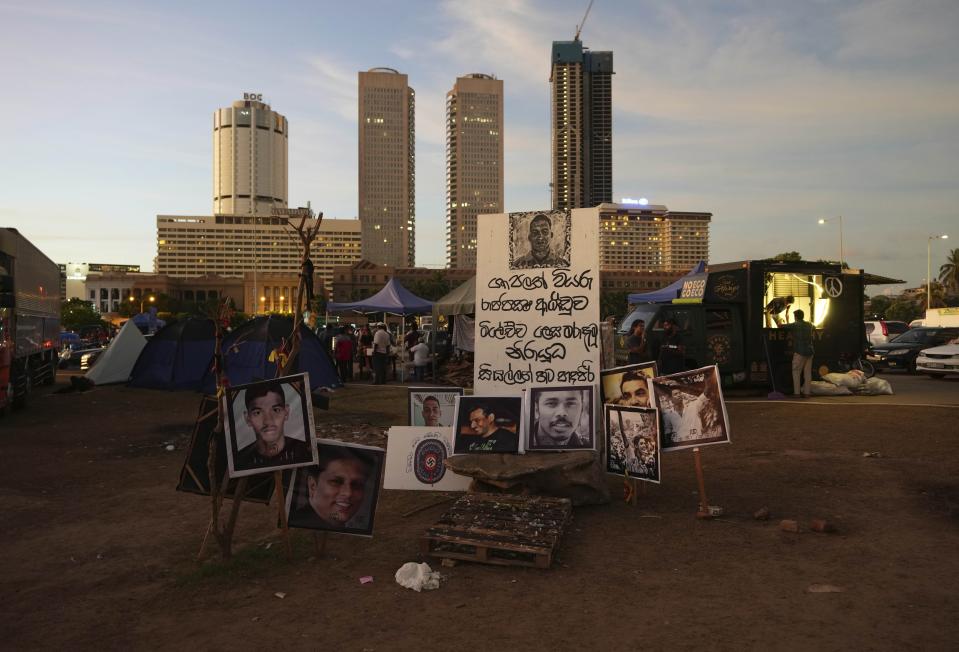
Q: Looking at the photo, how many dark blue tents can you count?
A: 2